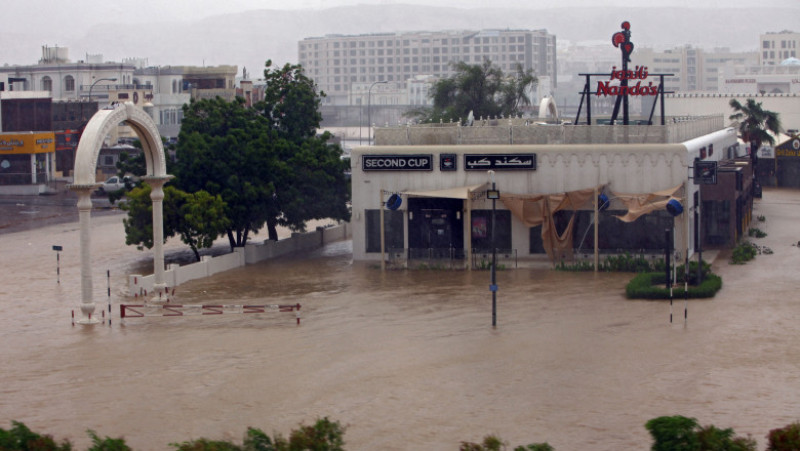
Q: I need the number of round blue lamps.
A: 3